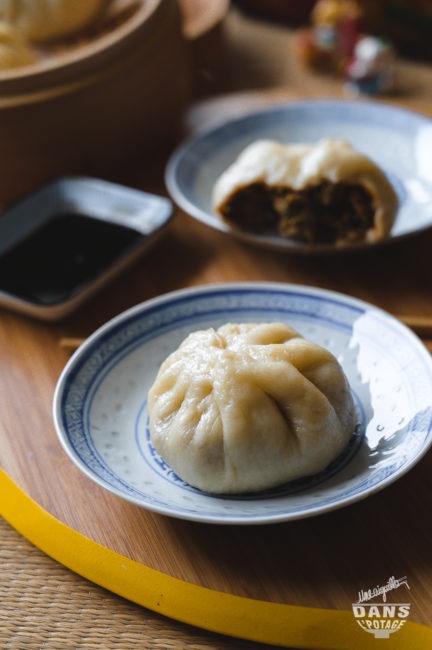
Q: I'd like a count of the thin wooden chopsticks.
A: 2